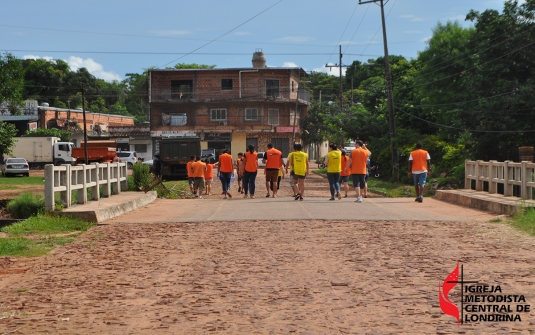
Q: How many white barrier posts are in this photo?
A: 12